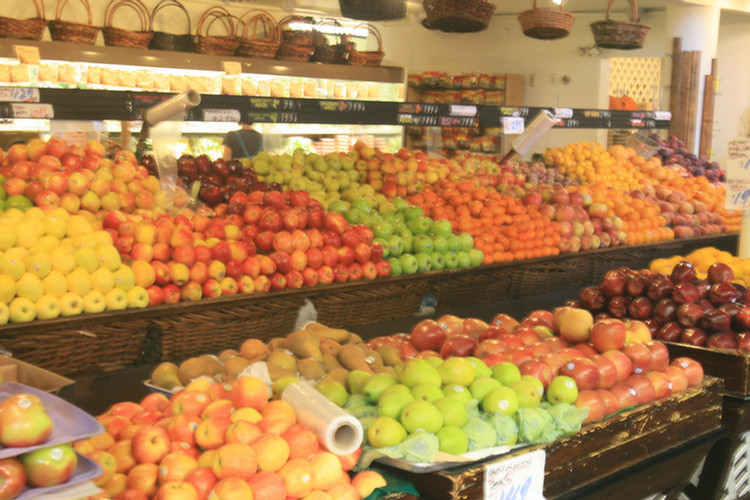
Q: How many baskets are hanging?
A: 4